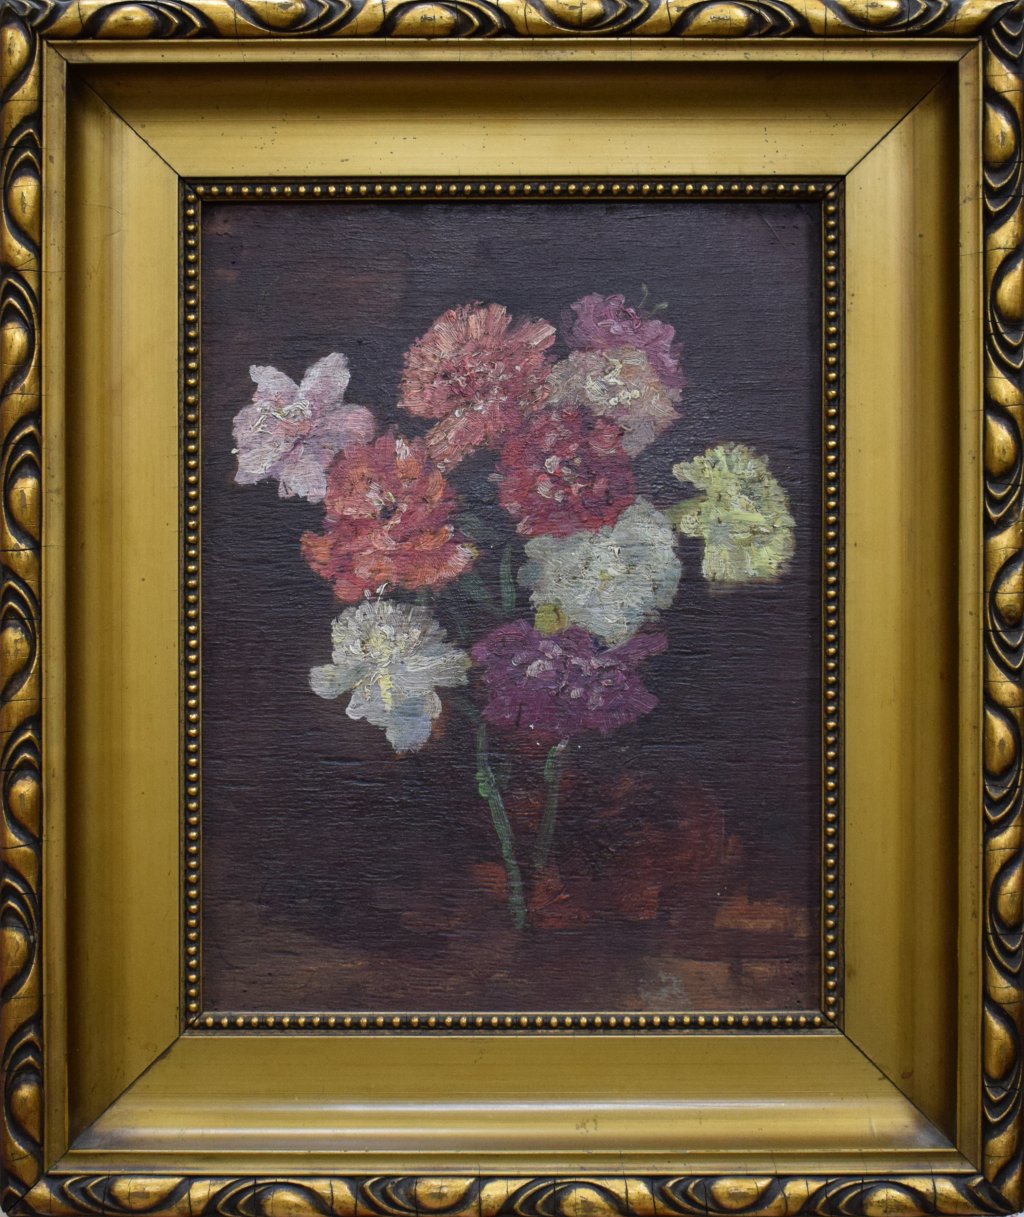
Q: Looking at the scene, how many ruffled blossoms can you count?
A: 10